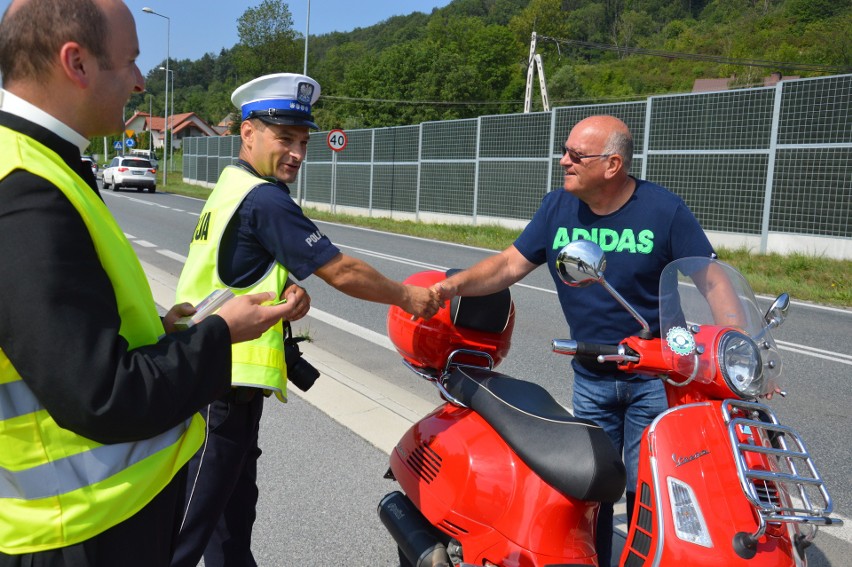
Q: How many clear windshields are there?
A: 1